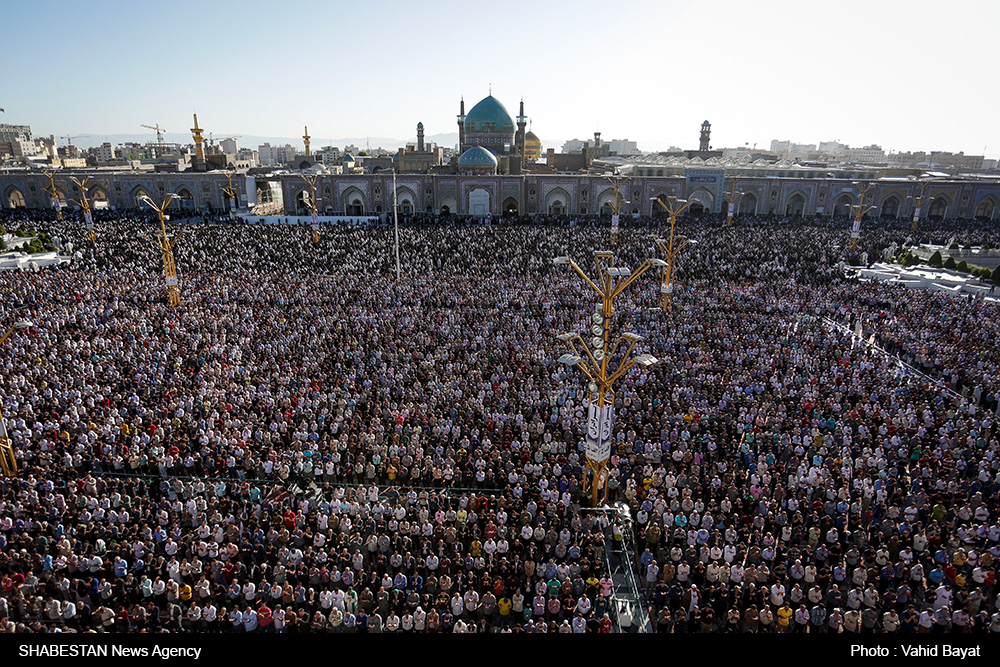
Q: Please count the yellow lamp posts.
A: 12